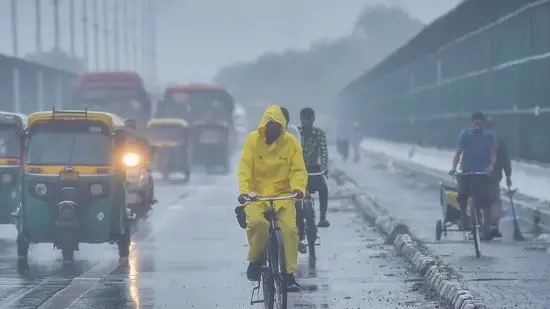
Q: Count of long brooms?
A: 1